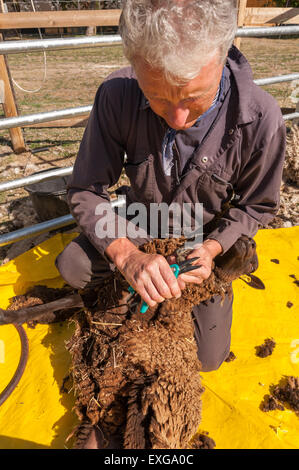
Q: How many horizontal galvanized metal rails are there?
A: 4